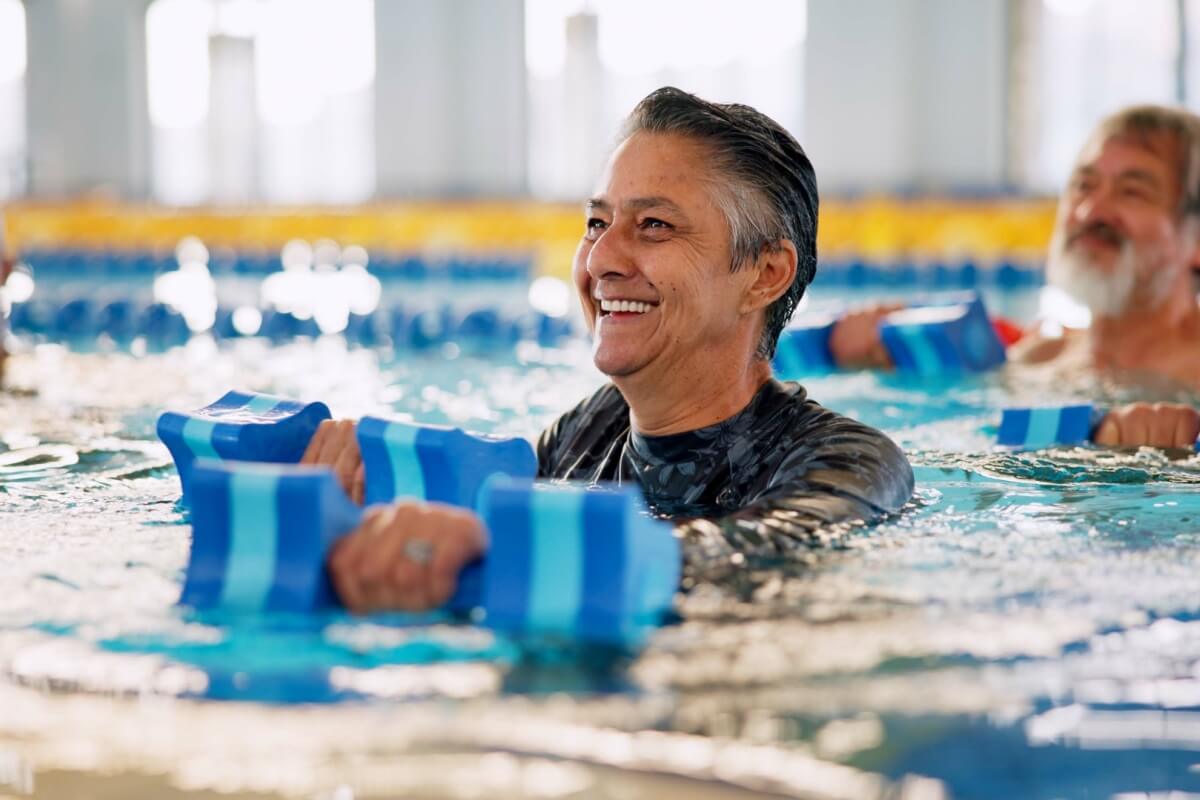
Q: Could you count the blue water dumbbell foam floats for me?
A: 4